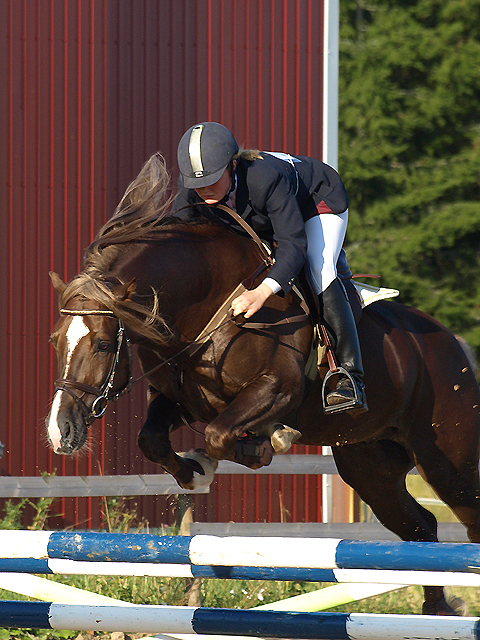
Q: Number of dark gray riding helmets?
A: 1